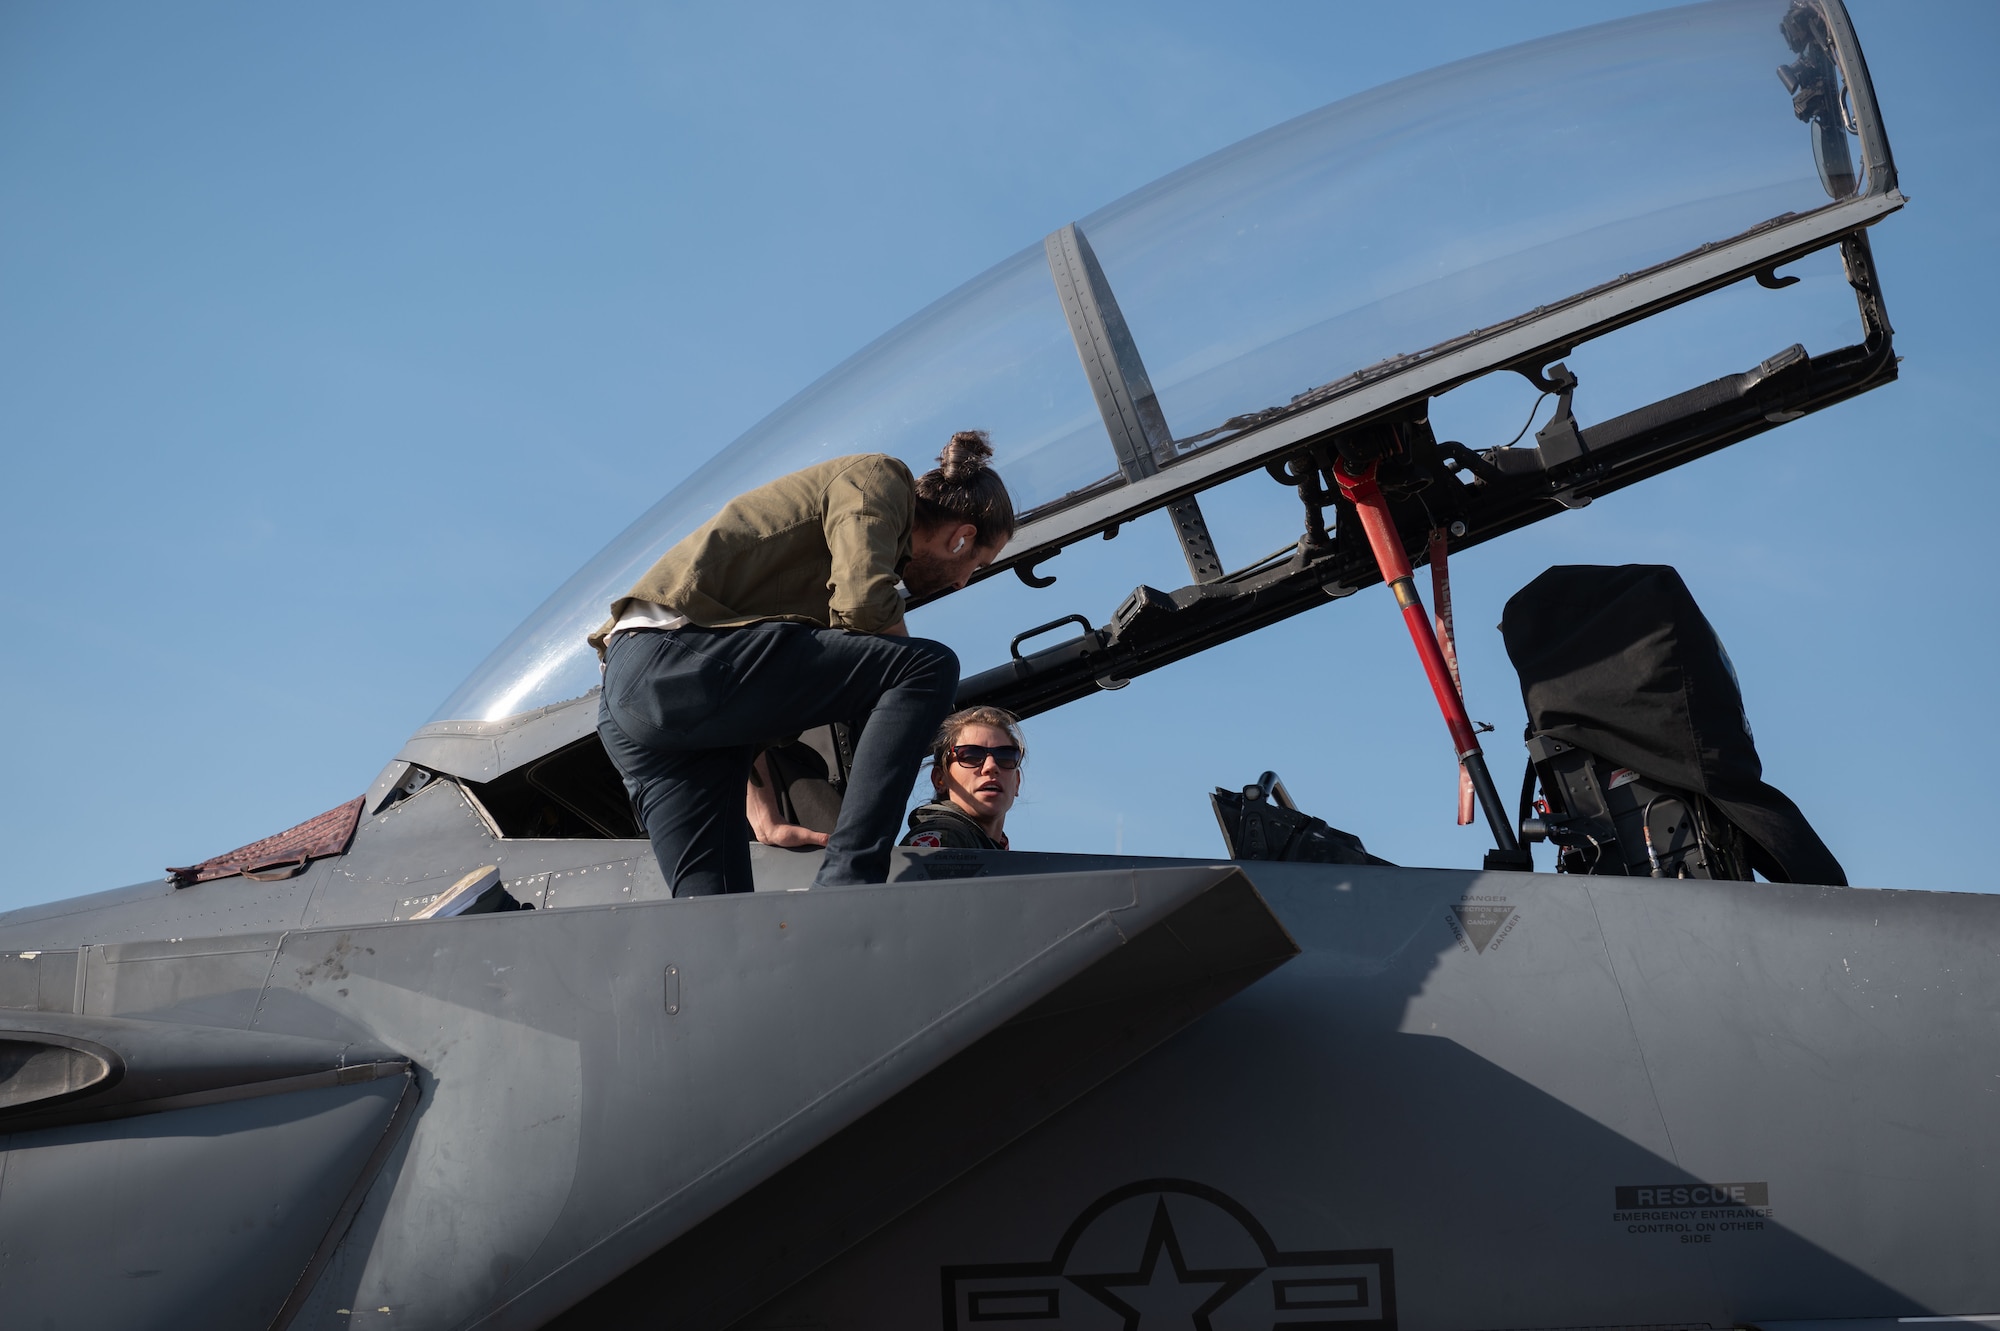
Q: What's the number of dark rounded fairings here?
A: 1